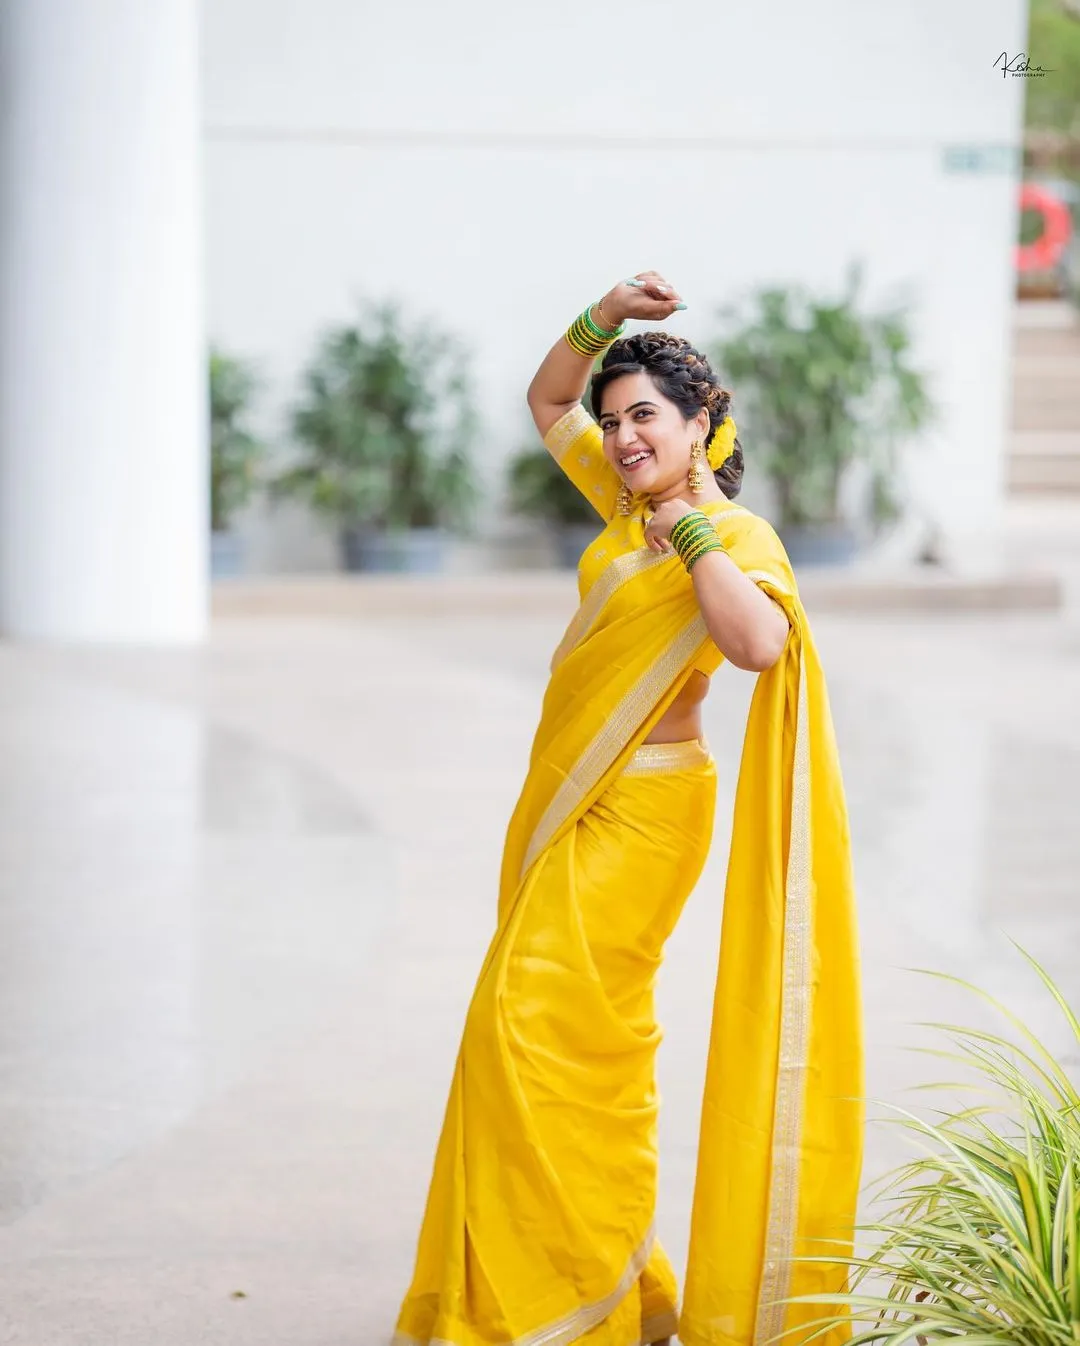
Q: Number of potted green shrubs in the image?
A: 4